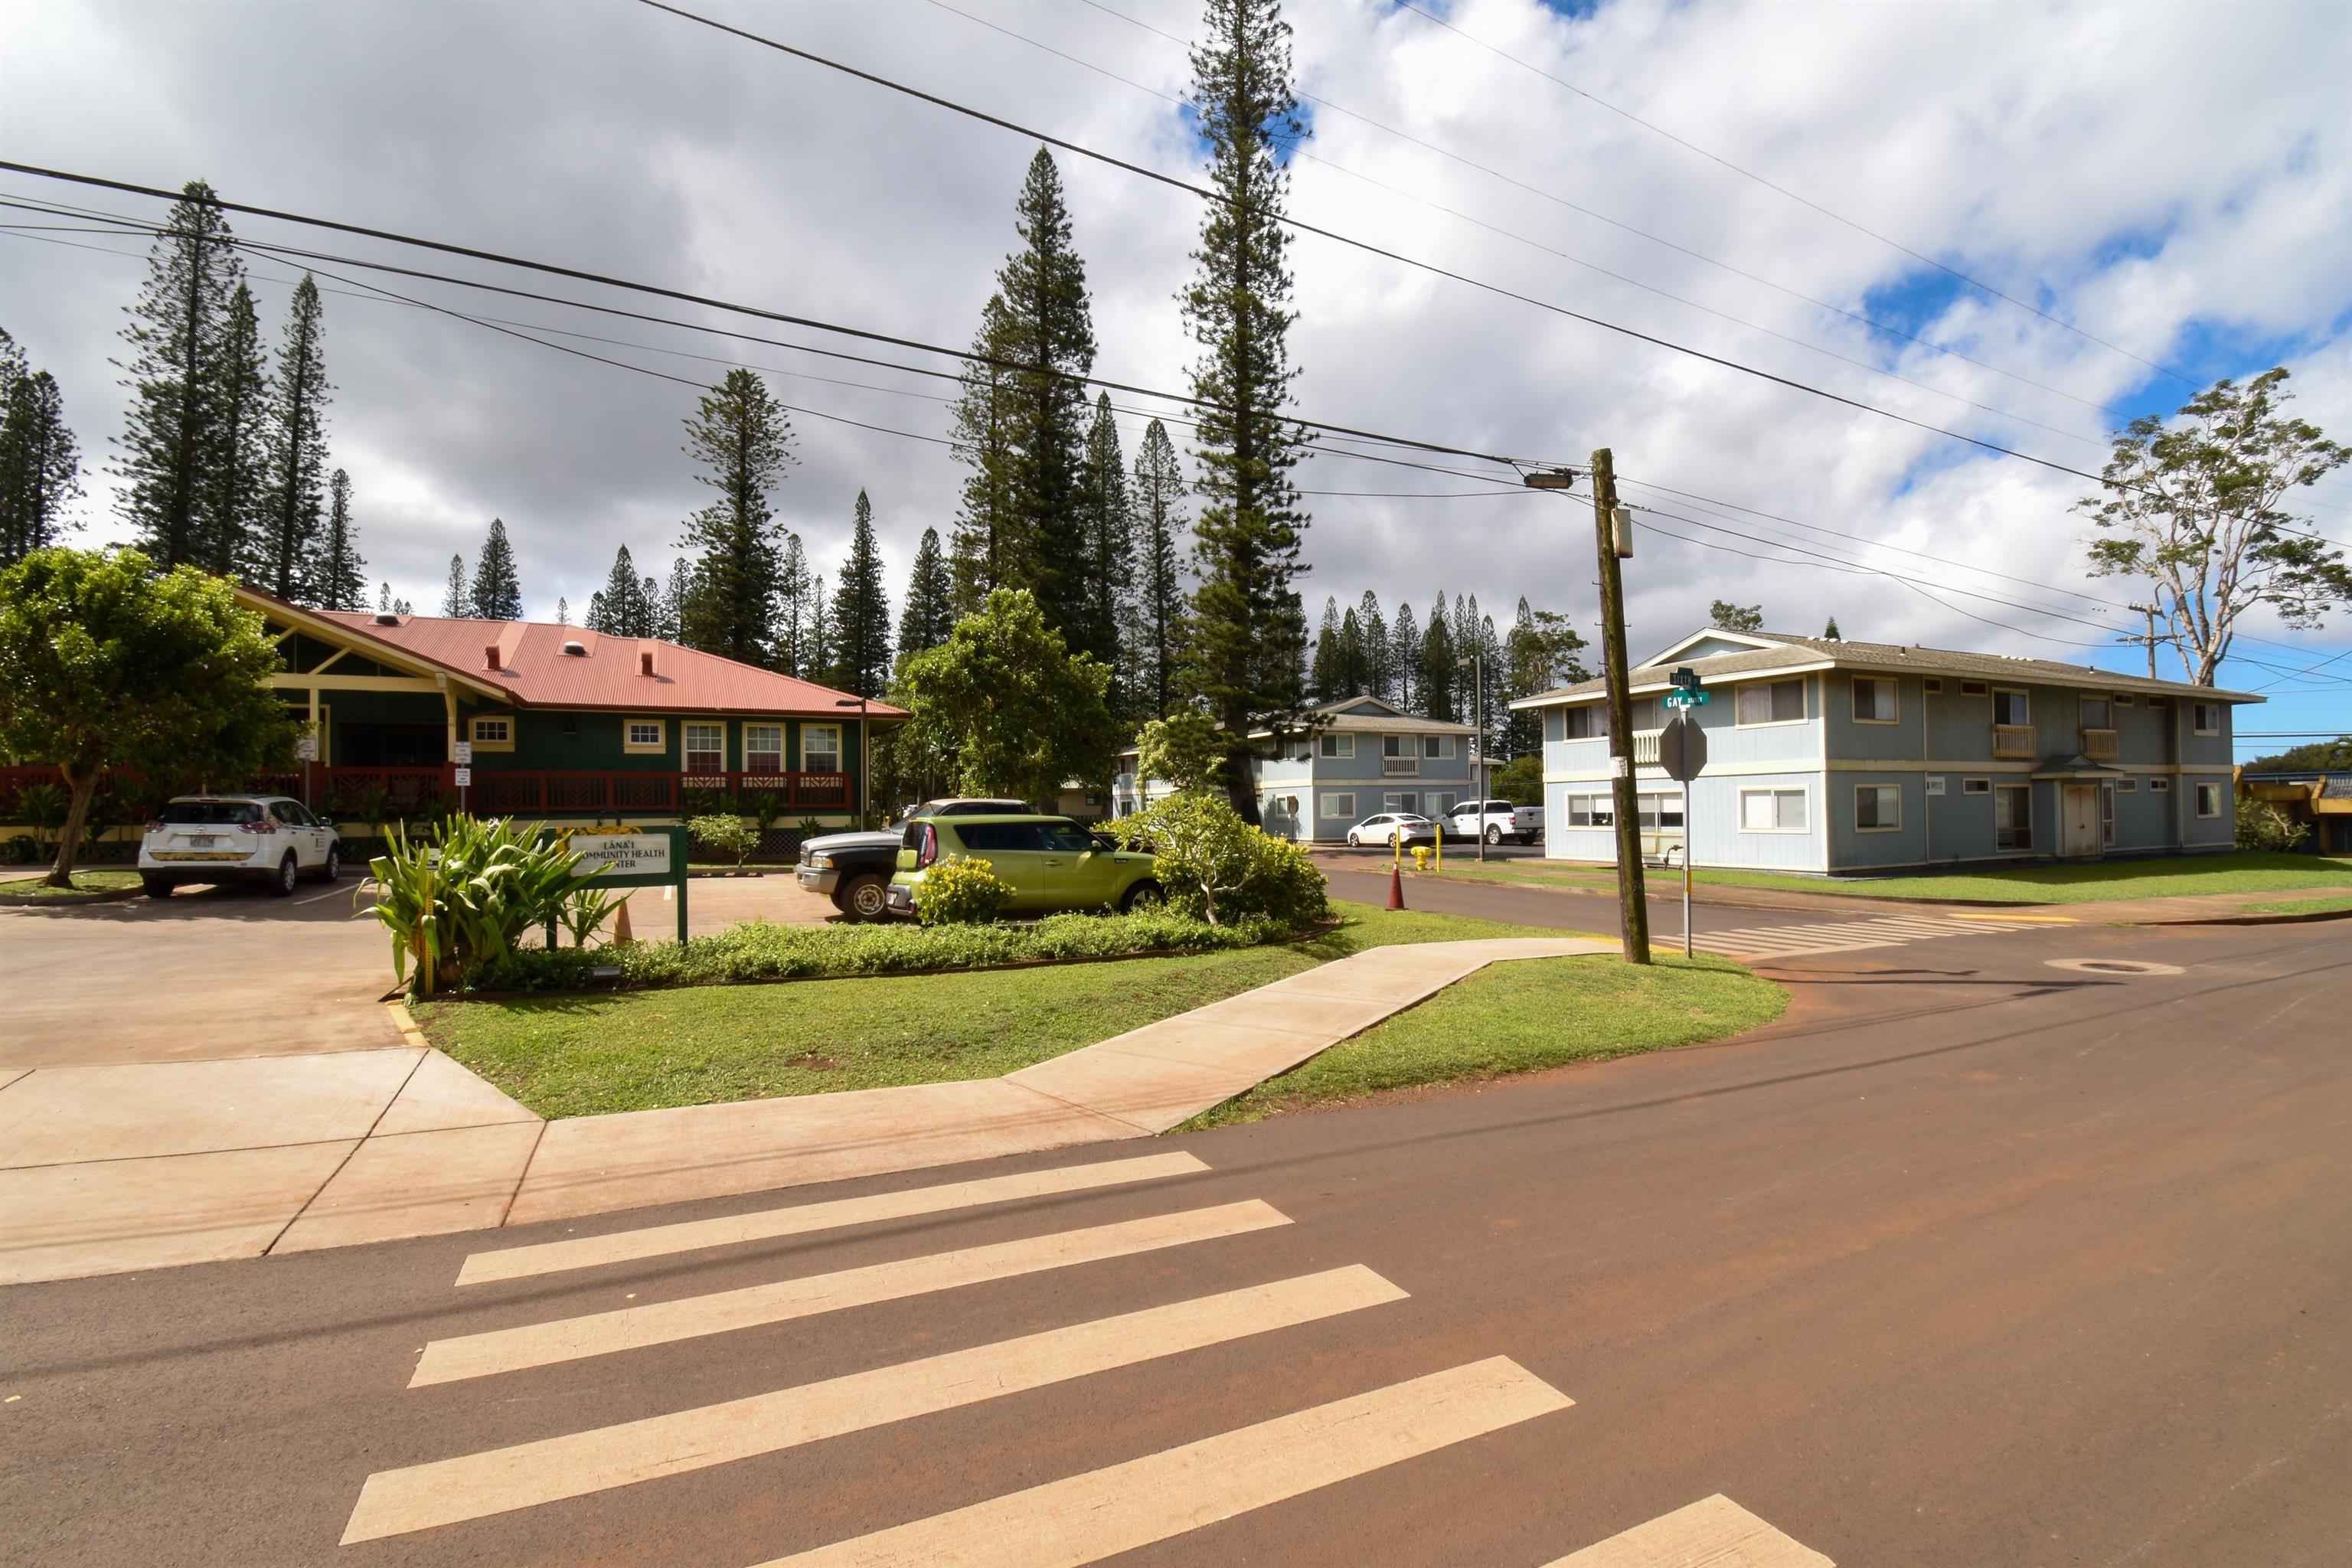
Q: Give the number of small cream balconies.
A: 4